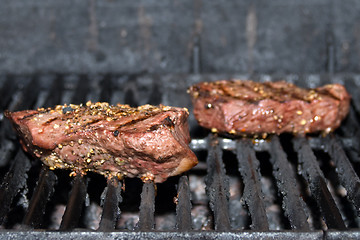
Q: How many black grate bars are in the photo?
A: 11